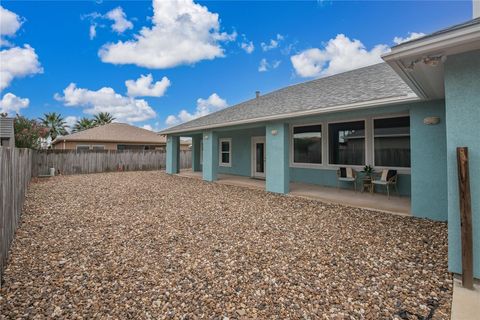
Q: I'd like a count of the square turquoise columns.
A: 3